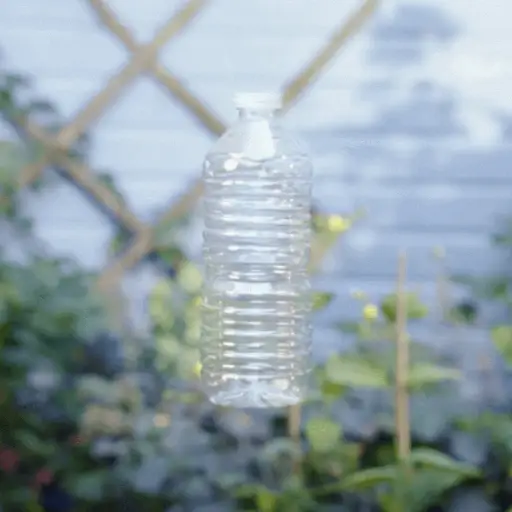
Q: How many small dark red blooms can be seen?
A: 2